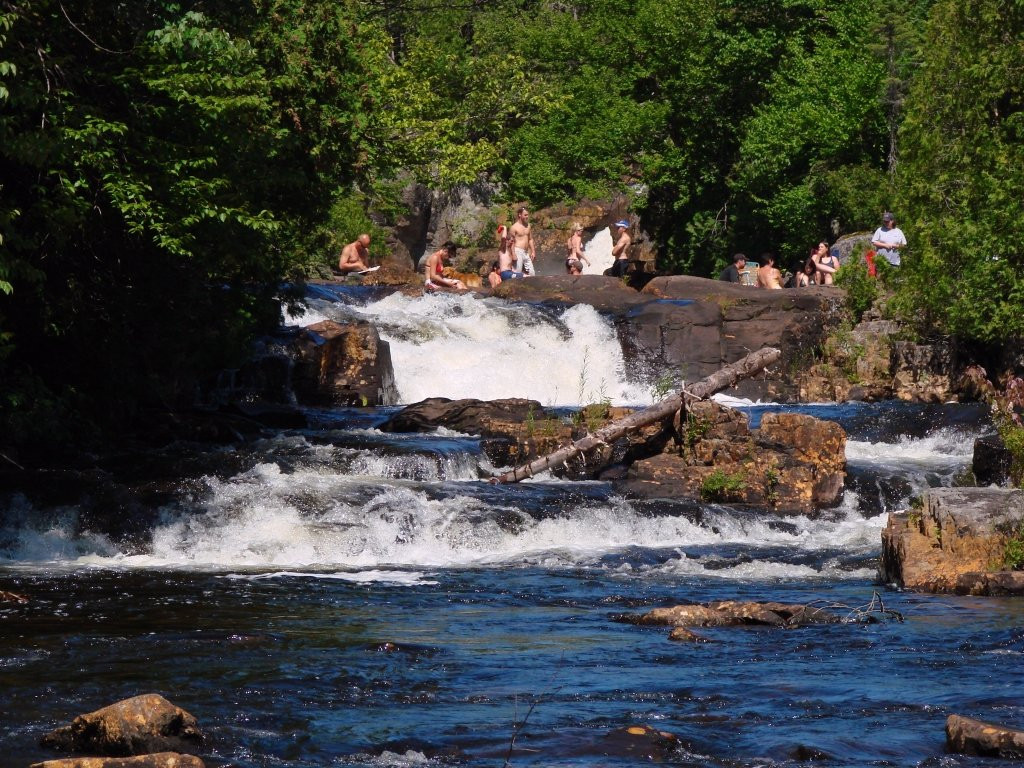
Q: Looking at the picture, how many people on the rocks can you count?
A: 13